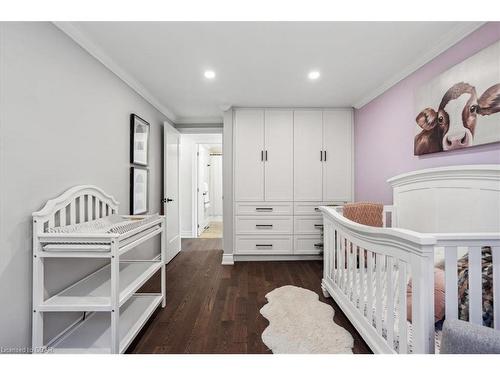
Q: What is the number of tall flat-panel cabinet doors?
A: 4